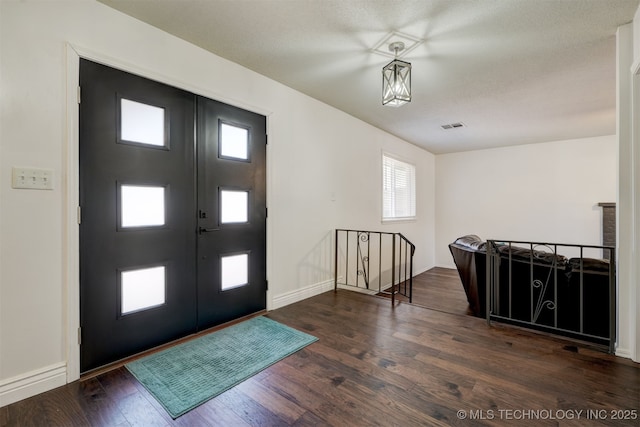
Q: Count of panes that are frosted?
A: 6